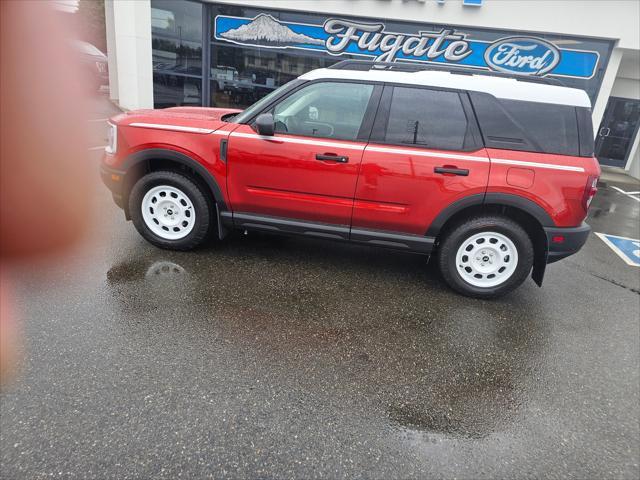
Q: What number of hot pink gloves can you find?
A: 0